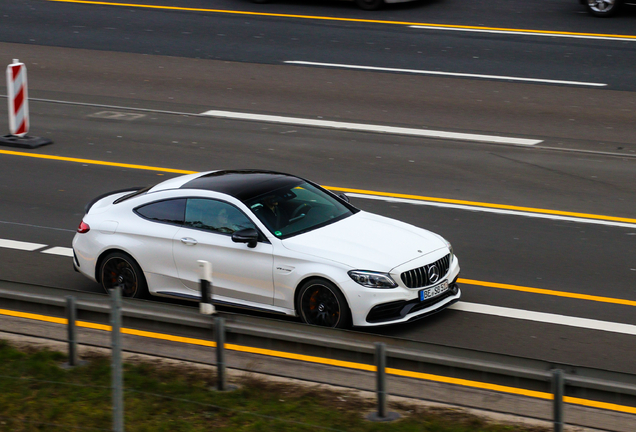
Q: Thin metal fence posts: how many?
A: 5